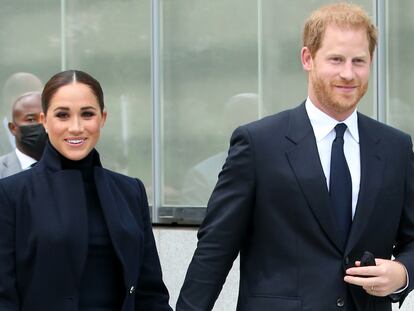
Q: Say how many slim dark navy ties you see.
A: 1